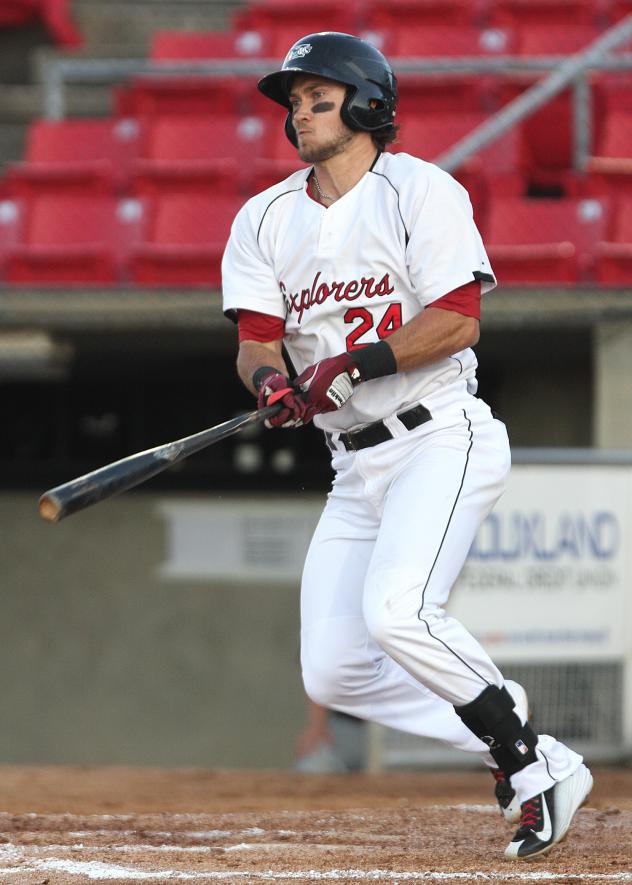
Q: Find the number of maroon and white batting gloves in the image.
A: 2